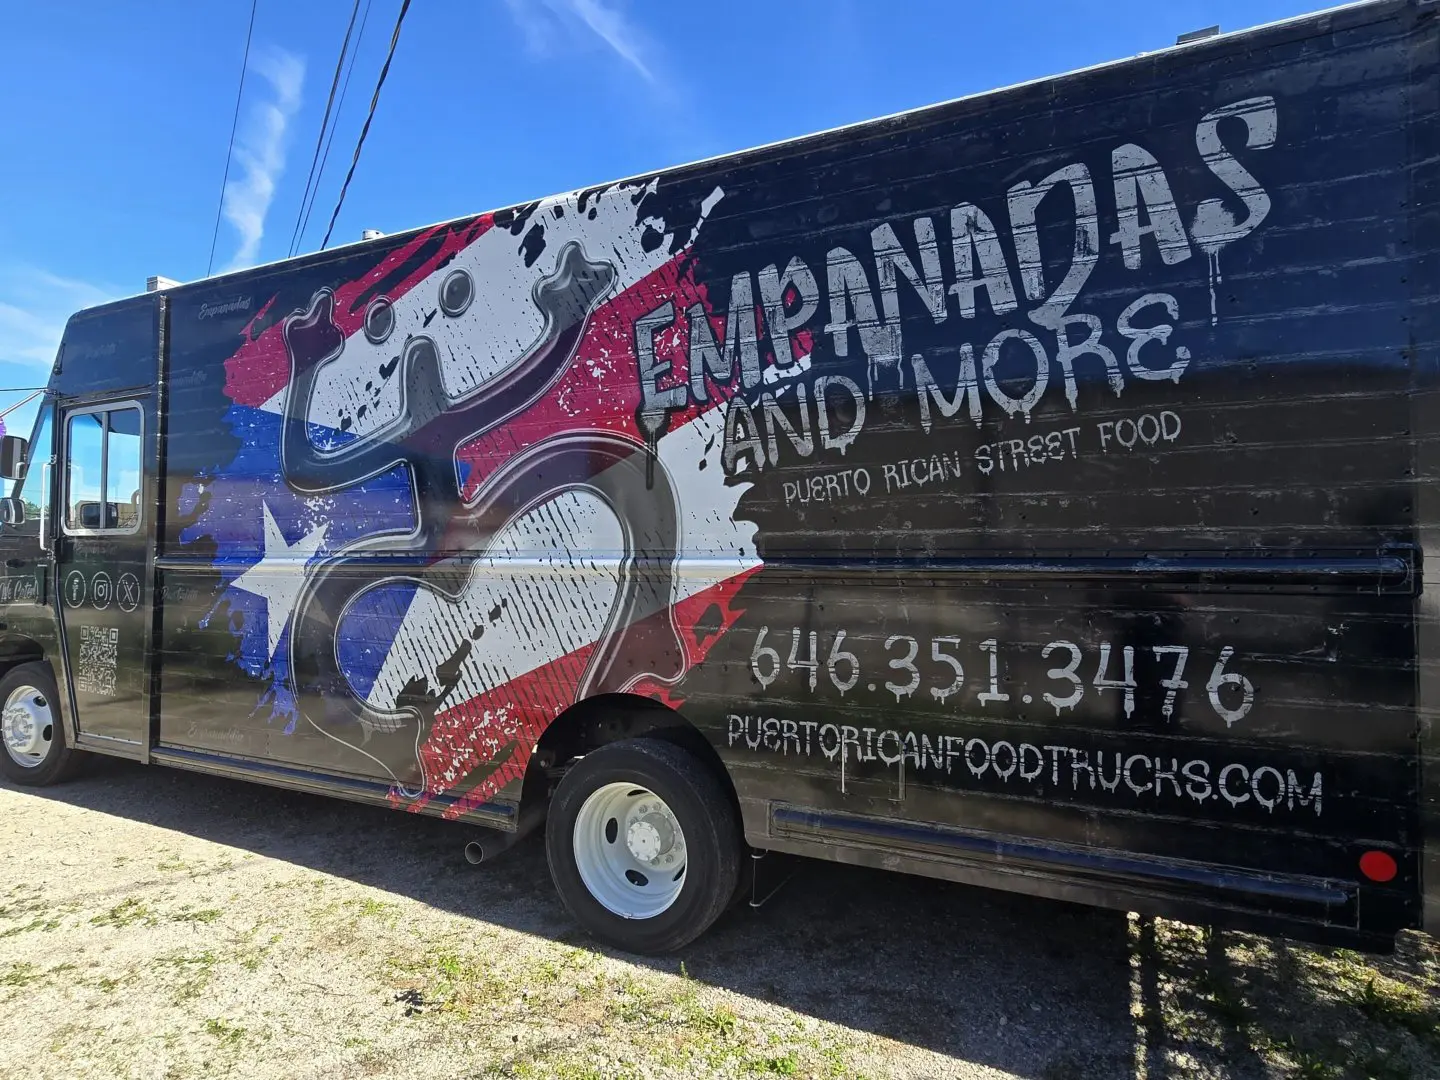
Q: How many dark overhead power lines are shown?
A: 4